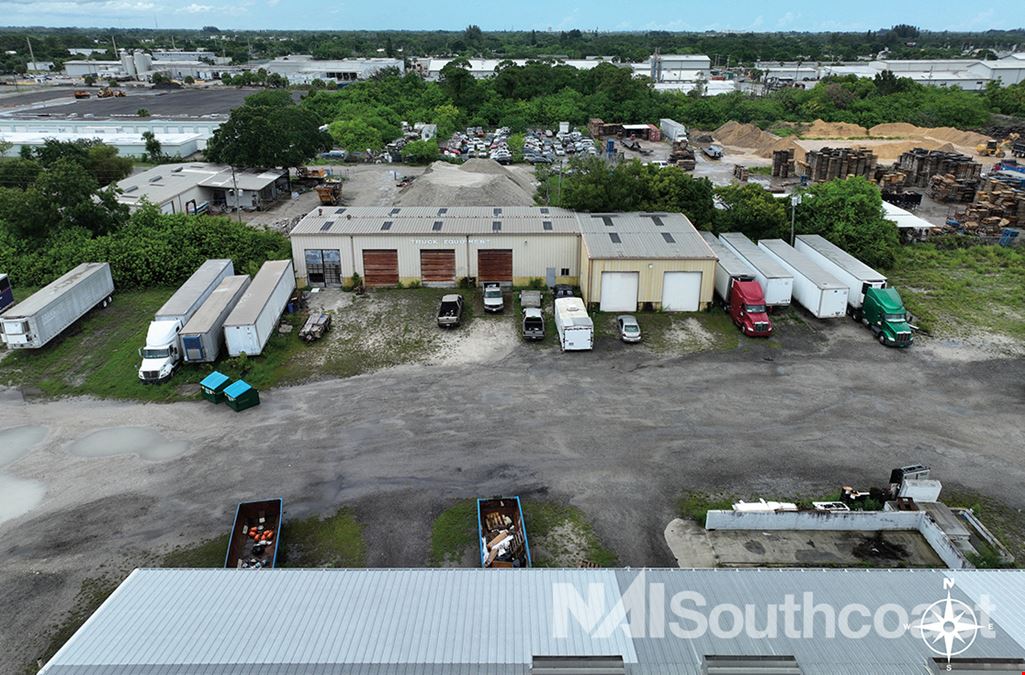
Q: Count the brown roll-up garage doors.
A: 3